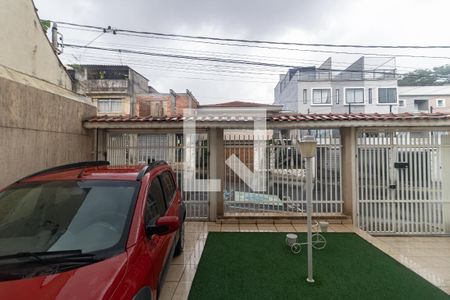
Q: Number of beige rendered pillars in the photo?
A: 2